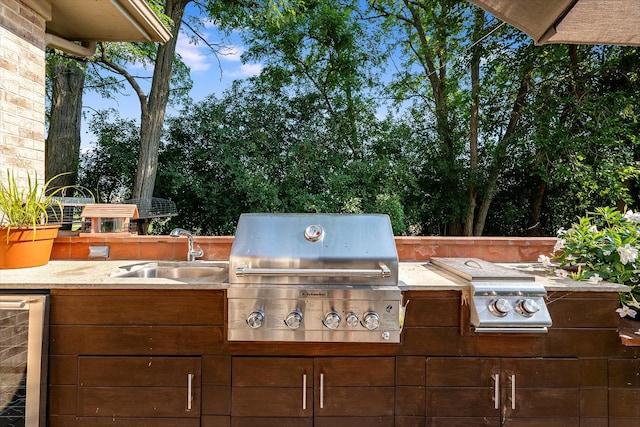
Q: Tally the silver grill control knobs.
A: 7